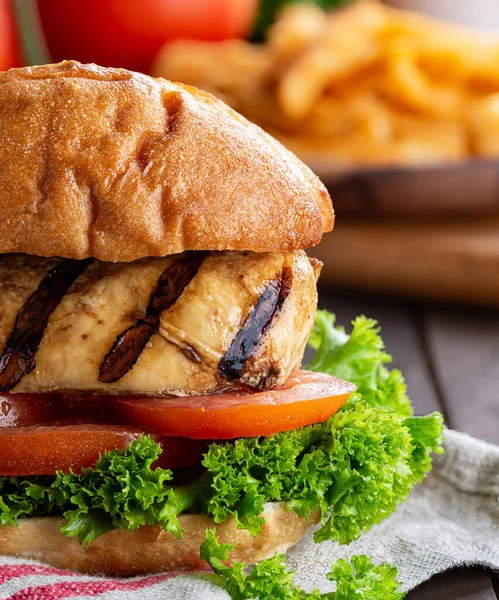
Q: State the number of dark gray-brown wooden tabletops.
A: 1